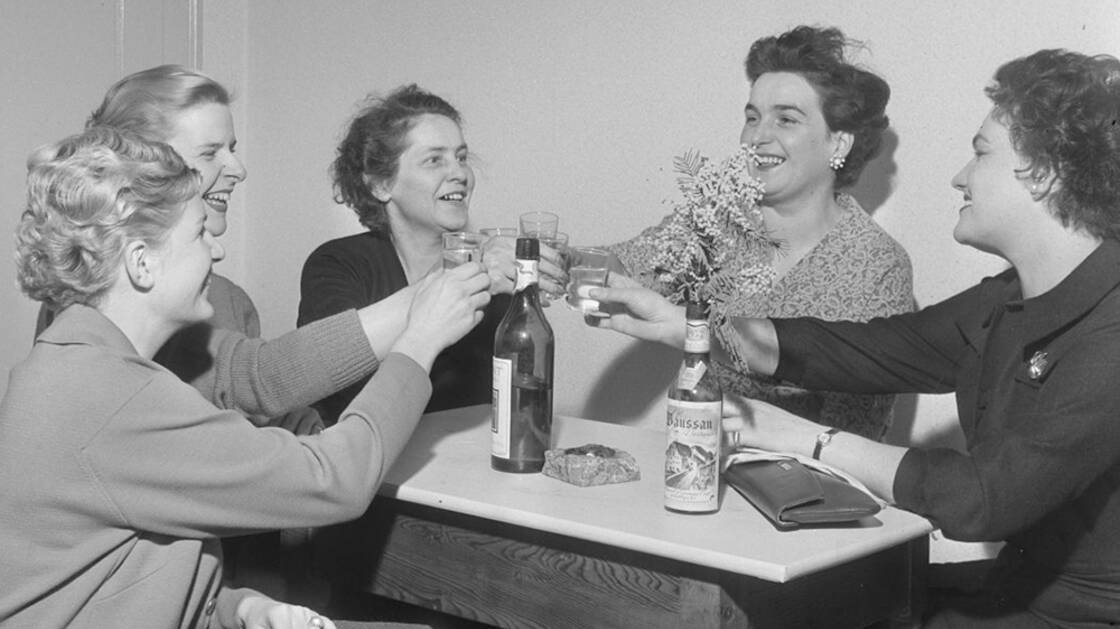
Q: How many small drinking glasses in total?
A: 5